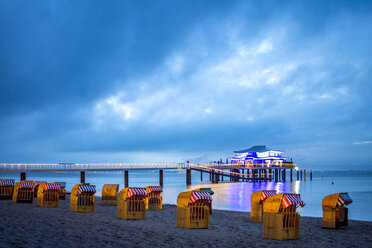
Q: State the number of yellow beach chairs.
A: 14